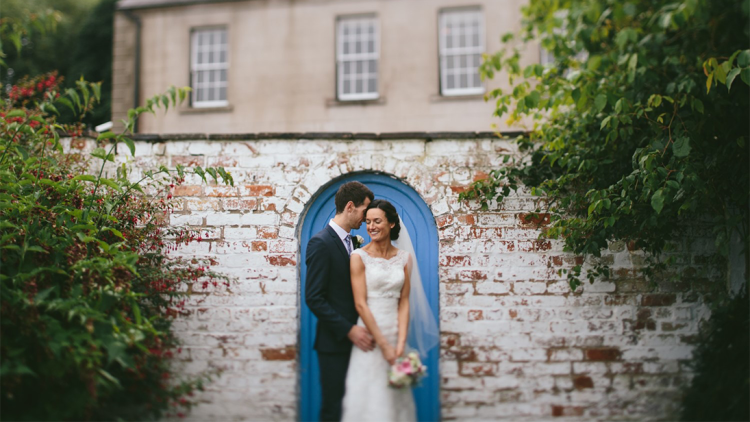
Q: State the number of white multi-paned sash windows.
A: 3